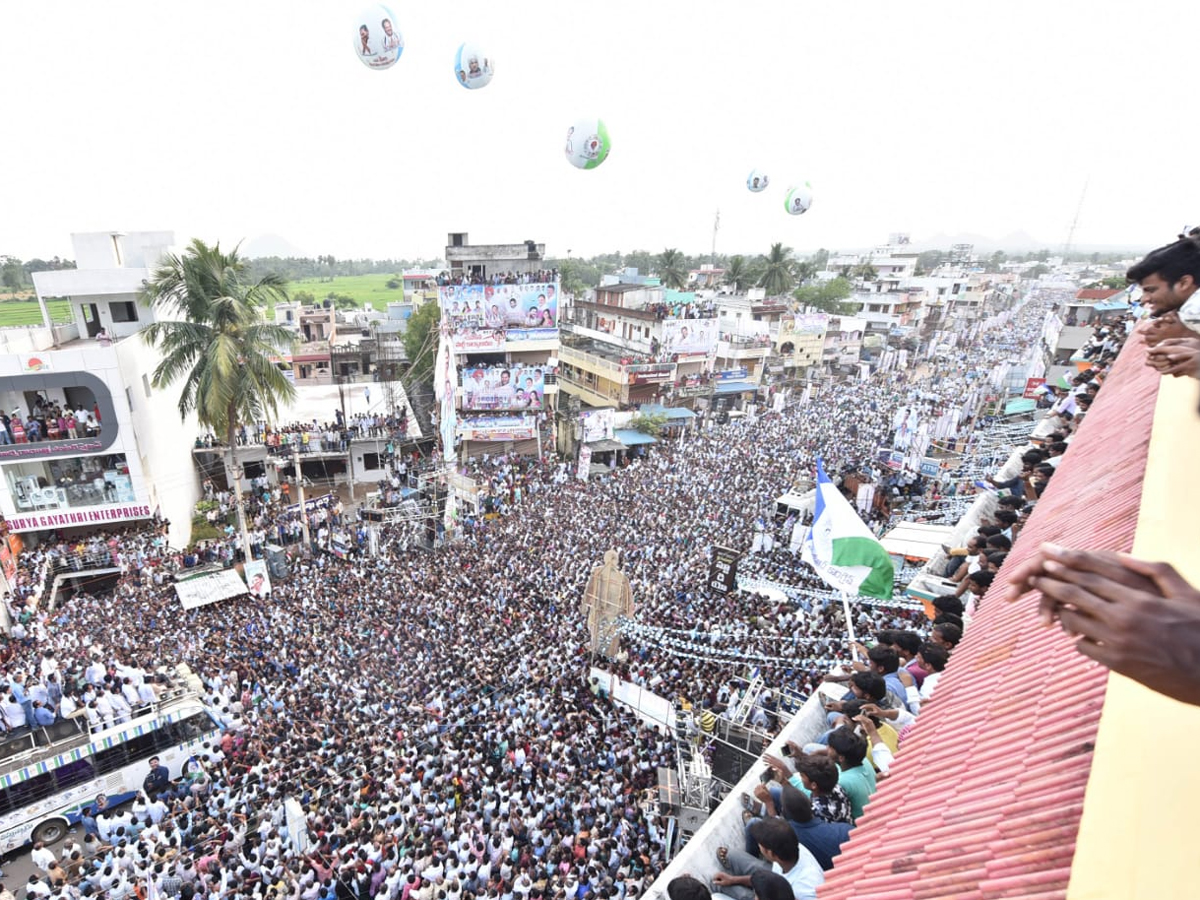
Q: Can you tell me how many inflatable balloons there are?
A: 5